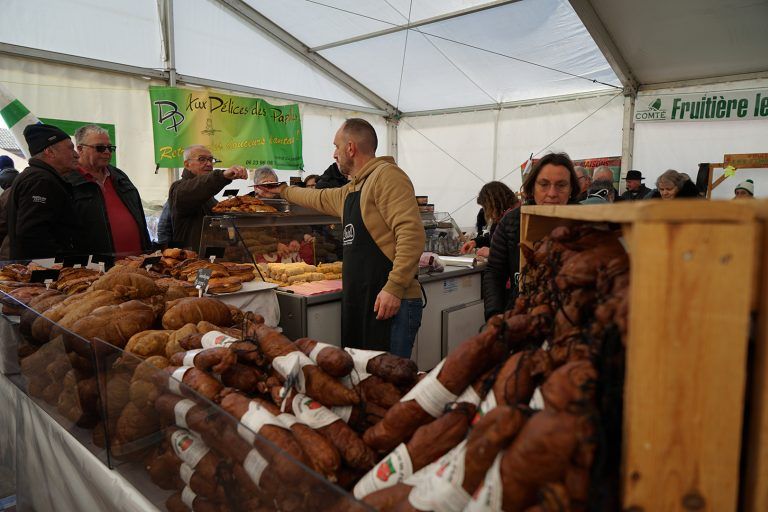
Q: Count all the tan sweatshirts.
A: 1